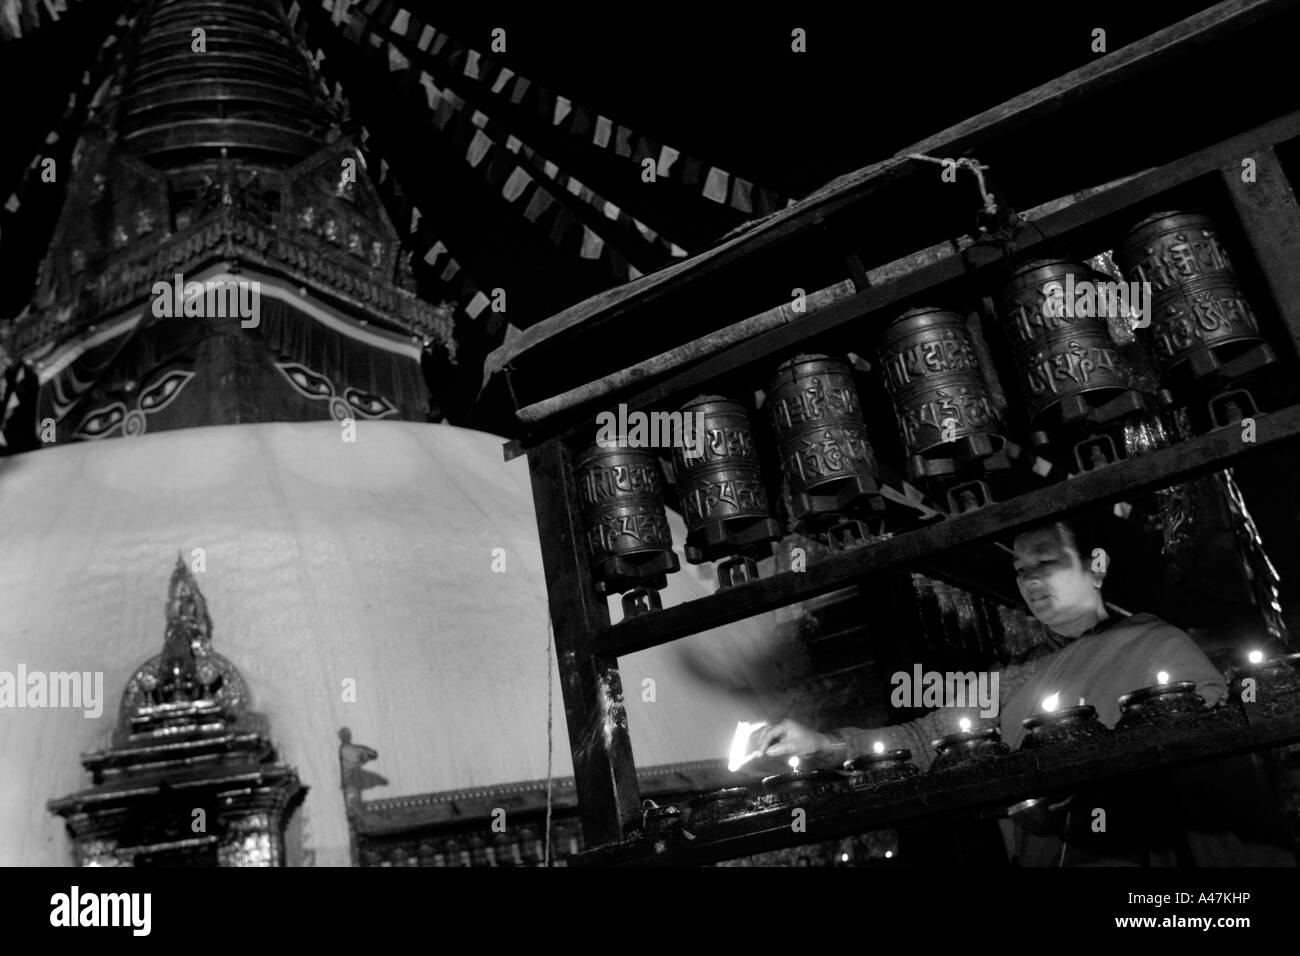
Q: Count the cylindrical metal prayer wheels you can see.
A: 6